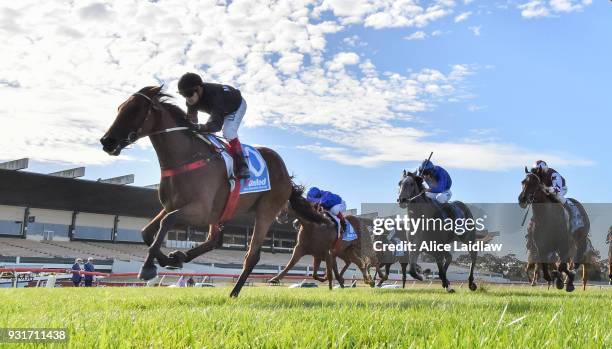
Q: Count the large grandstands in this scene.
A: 1